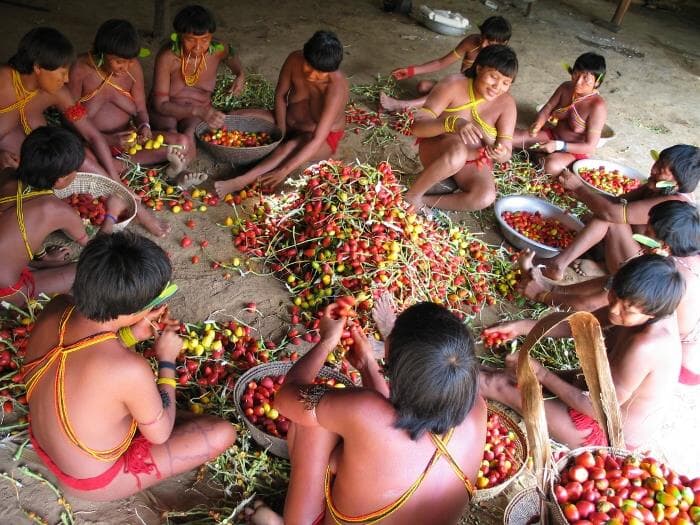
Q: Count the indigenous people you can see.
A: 13